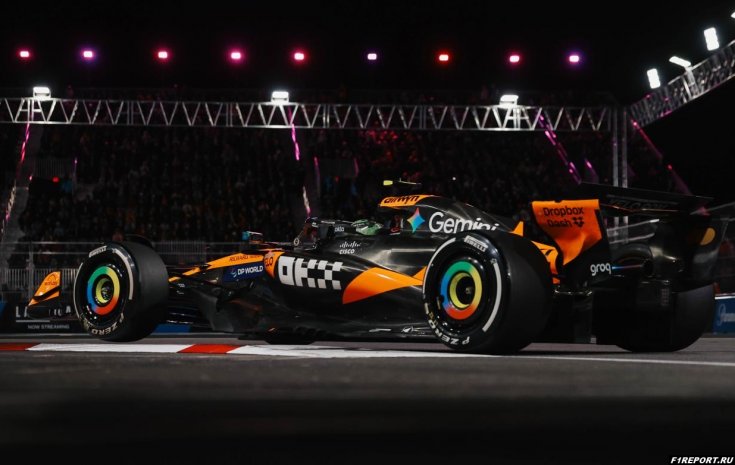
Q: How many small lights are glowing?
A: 9